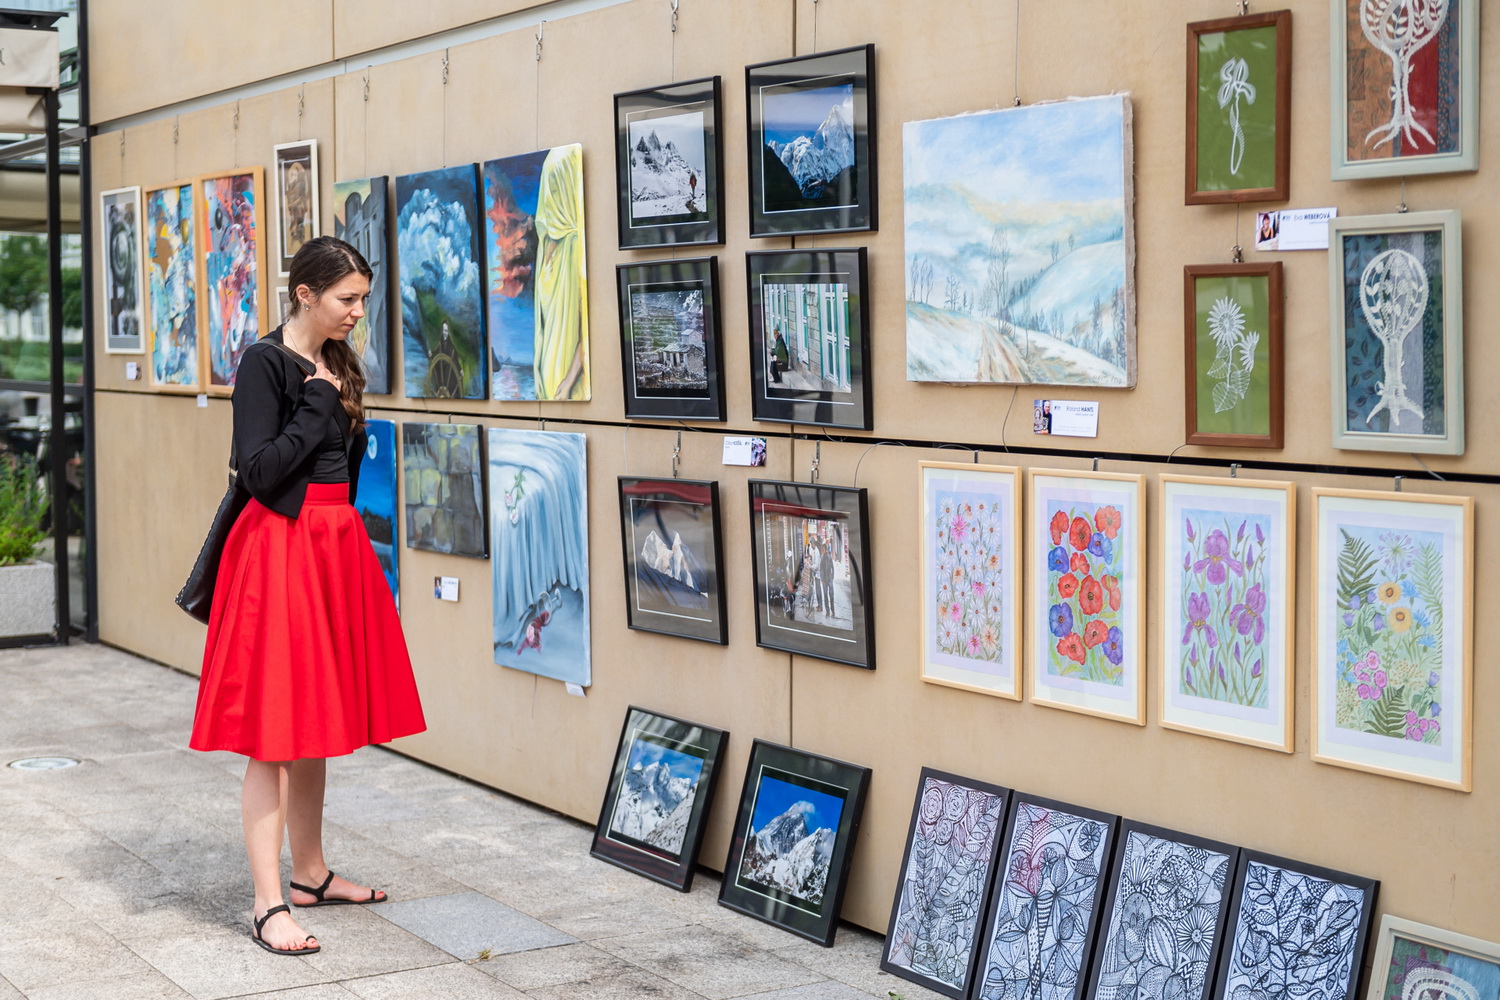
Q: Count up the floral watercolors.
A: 4